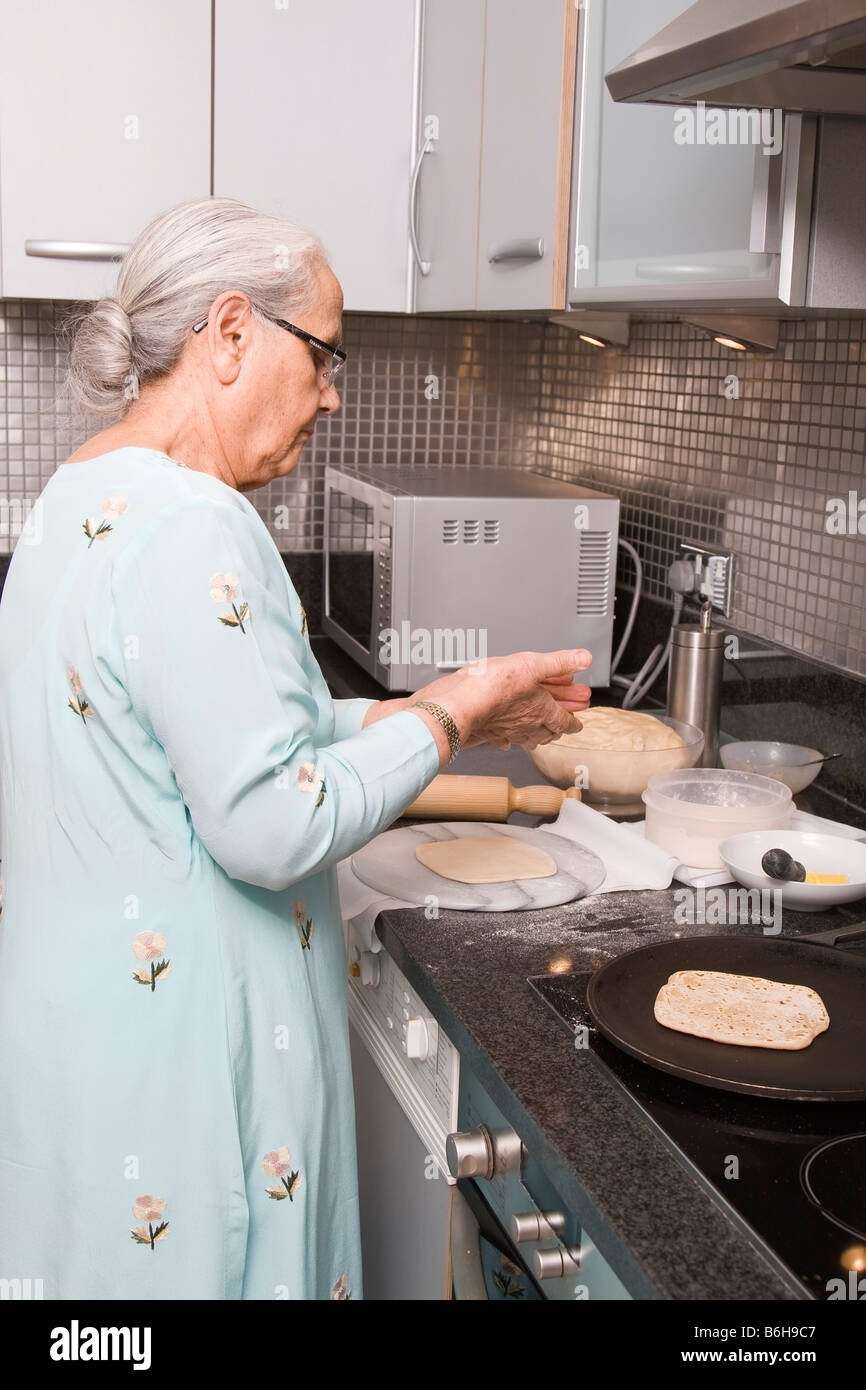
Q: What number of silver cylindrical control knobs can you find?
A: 3